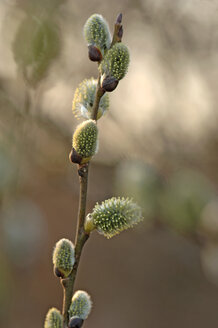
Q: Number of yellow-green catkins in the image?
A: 8